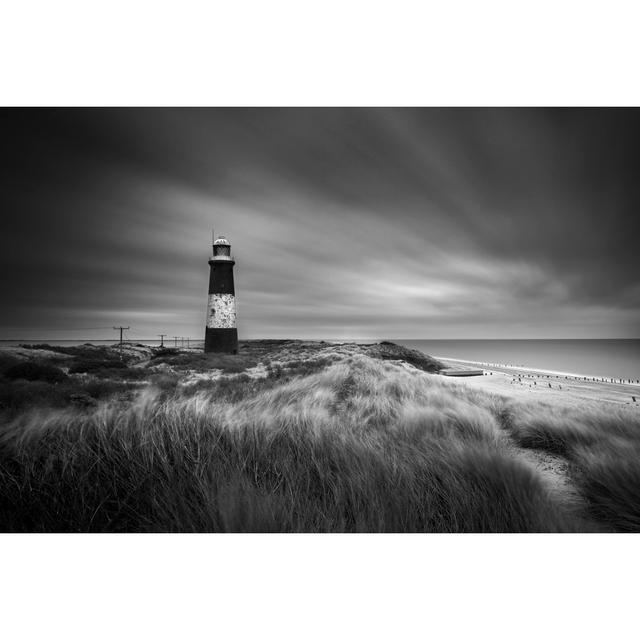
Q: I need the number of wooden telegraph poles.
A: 5